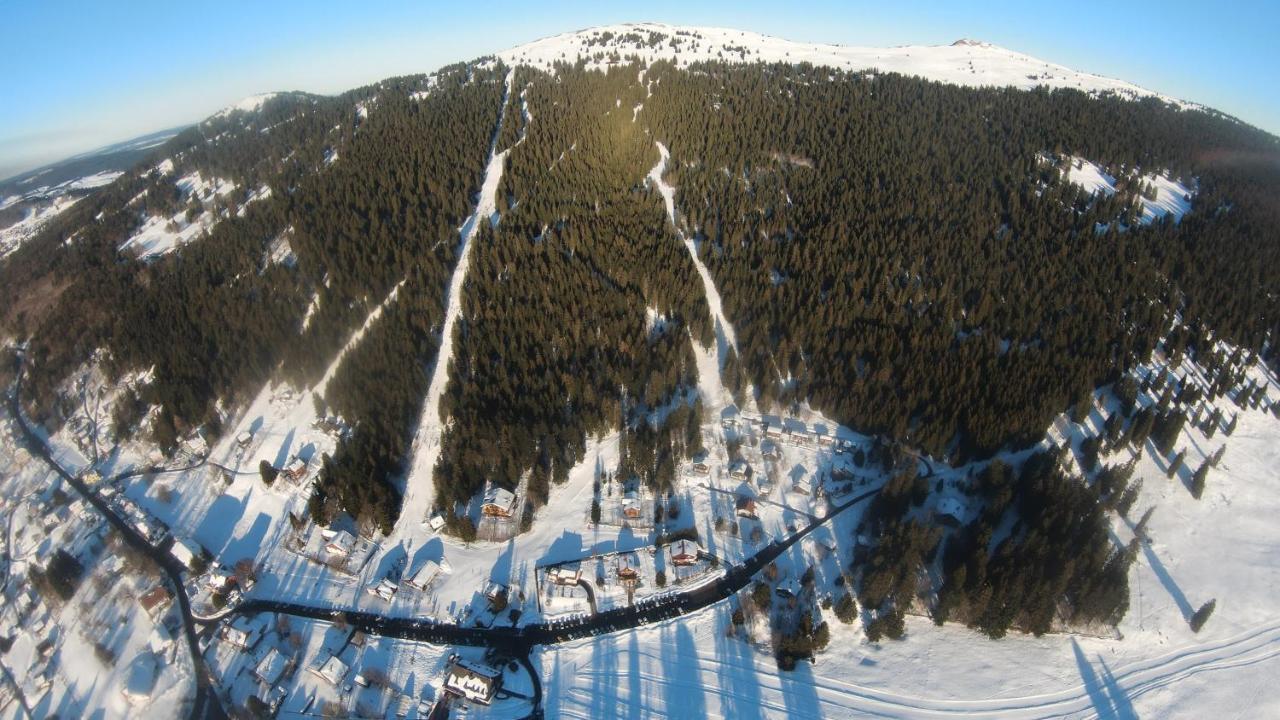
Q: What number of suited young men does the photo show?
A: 0